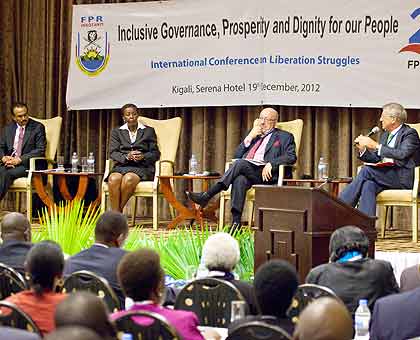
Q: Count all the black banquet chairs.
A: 7